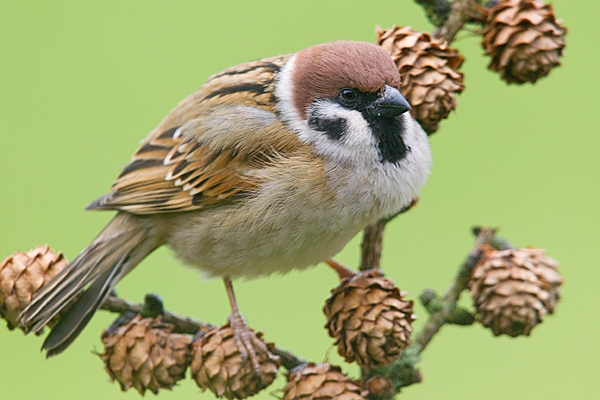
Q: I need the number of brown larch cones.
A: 8